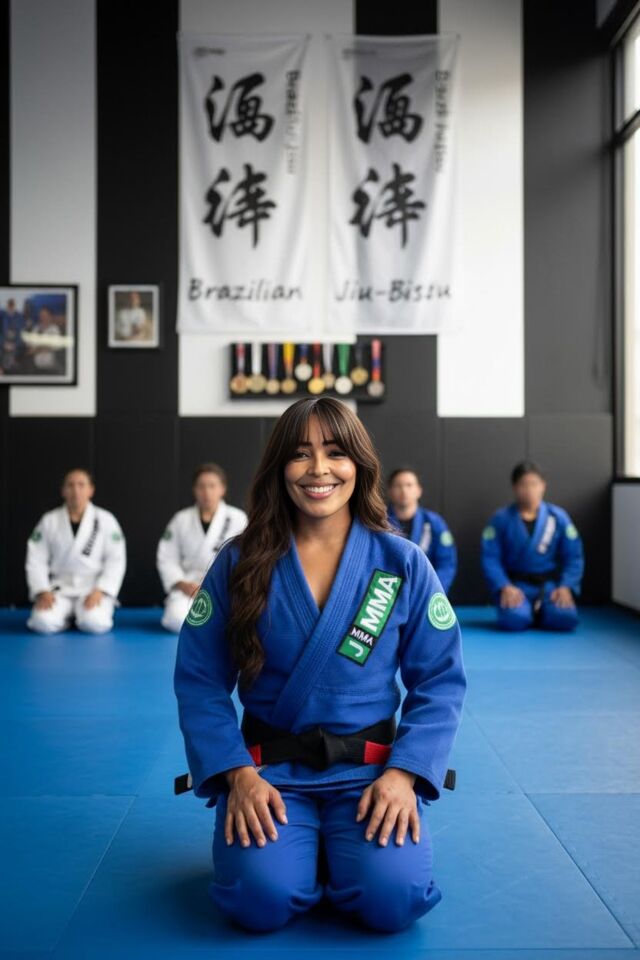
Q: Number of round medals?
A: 10